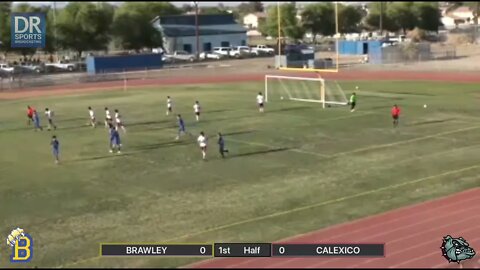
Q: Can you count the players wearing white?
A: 8